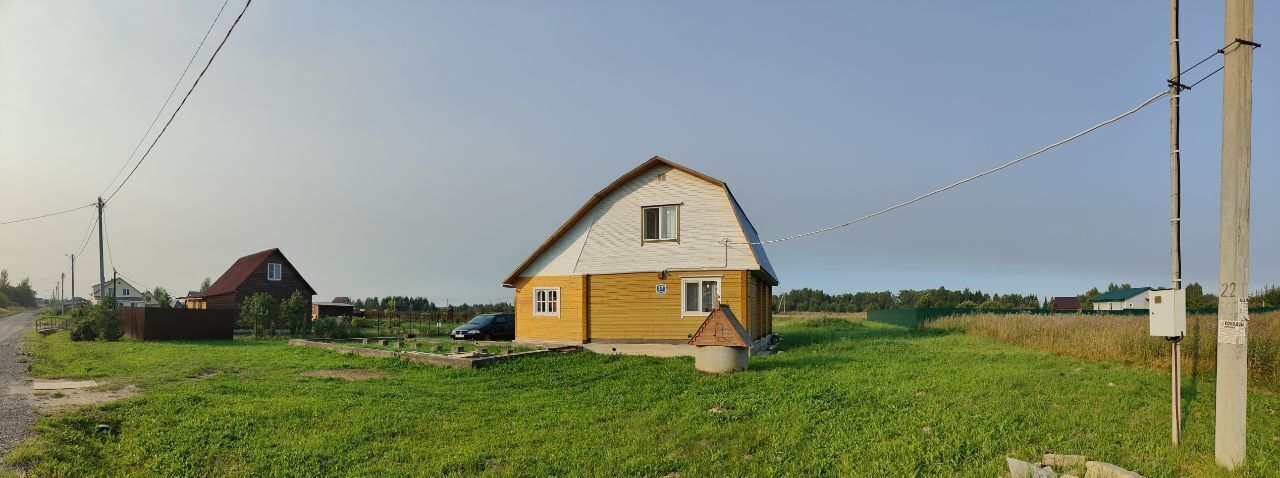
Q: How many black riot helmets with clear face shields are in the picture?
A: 0